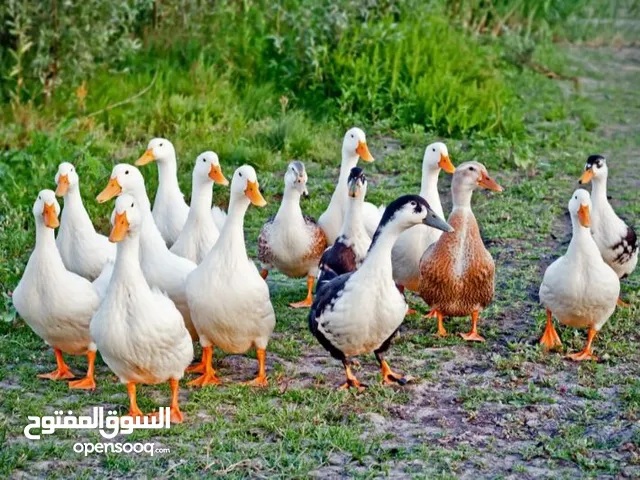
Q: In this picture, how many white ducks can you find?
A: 10